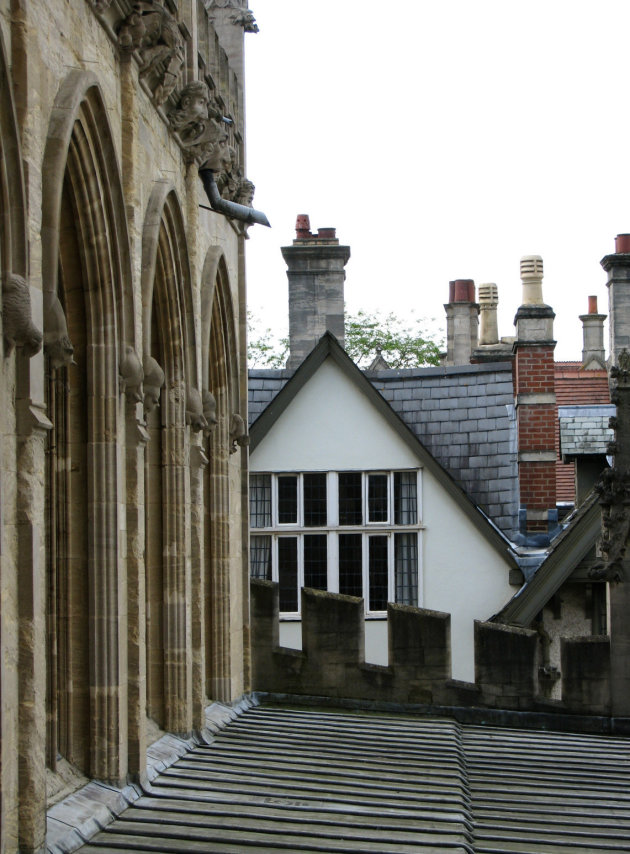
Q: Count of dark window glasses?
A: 8